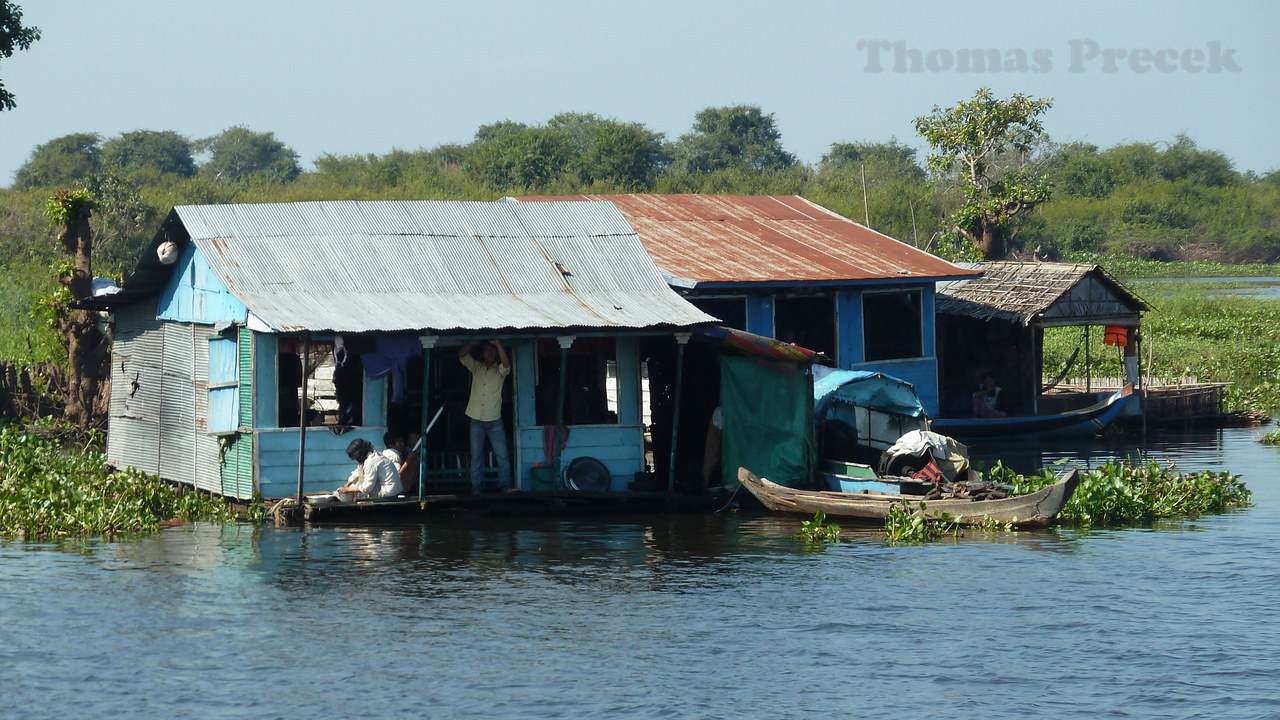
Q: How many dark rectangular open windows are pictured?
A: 5